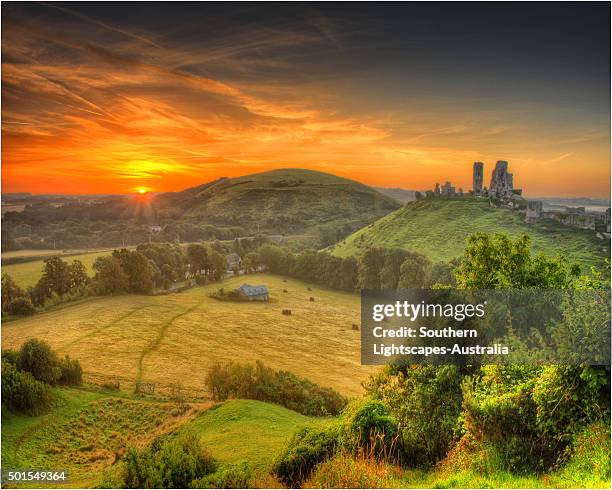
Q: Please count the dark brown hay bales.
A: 6